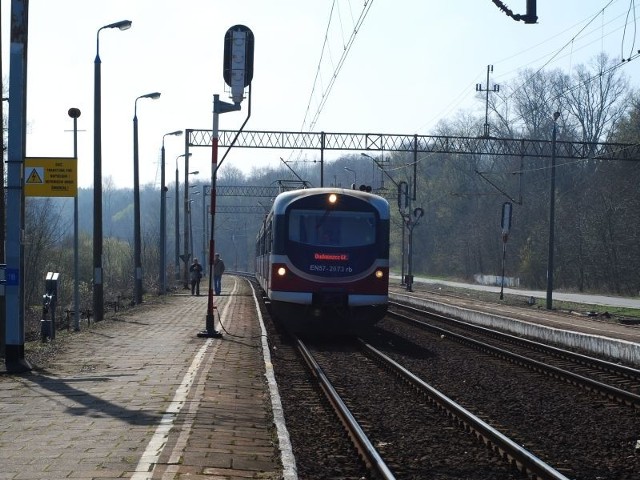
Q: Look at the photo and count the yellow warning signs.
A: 1